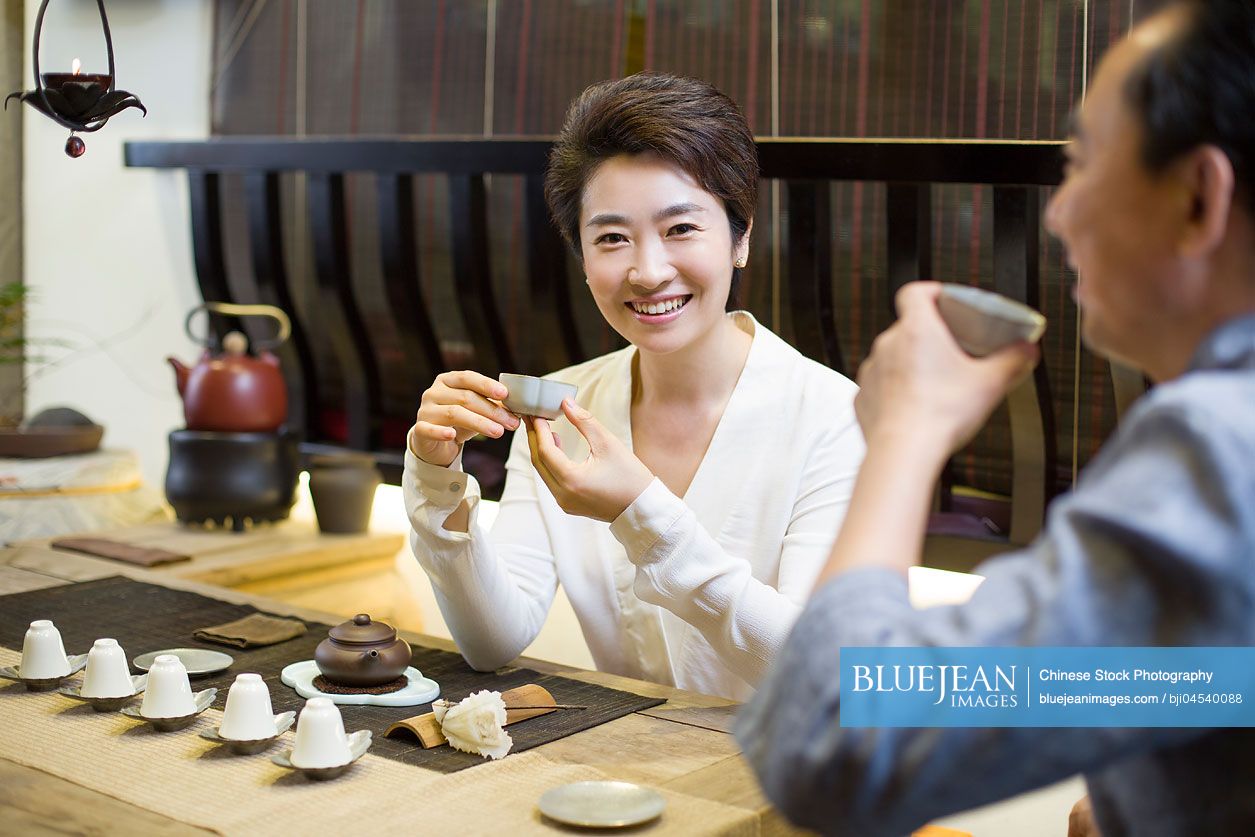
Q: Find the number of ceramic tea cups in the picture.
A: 7